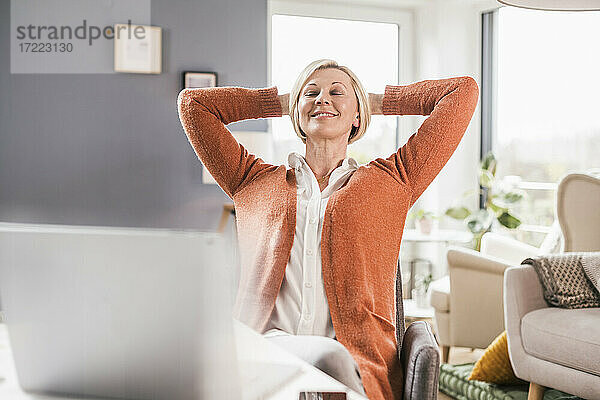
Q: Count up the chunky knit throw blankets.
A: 1